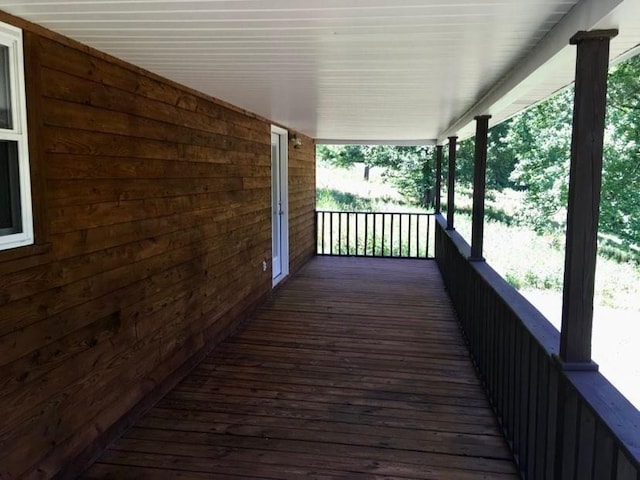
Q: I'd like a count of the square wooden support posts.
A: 4